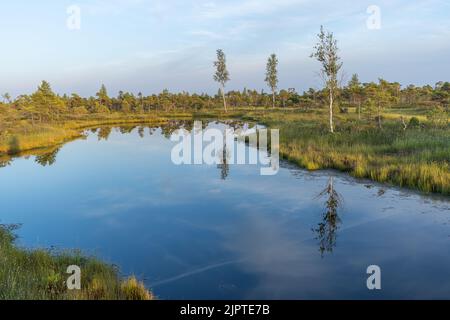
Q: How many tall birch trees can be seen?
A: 3